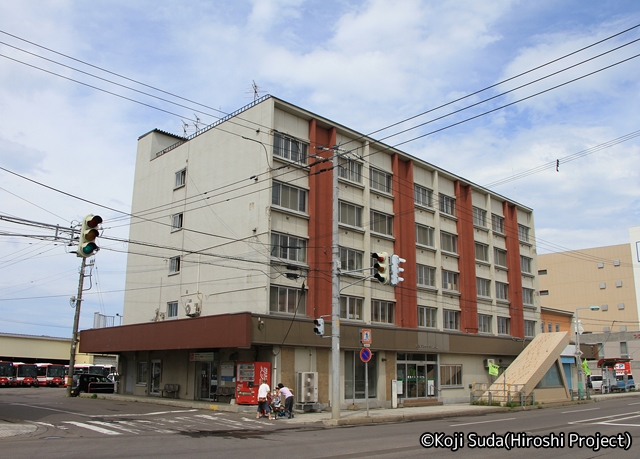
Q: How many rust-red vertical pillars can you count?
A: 4